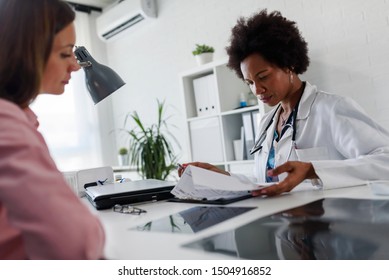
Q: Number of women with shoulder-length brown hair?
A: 1